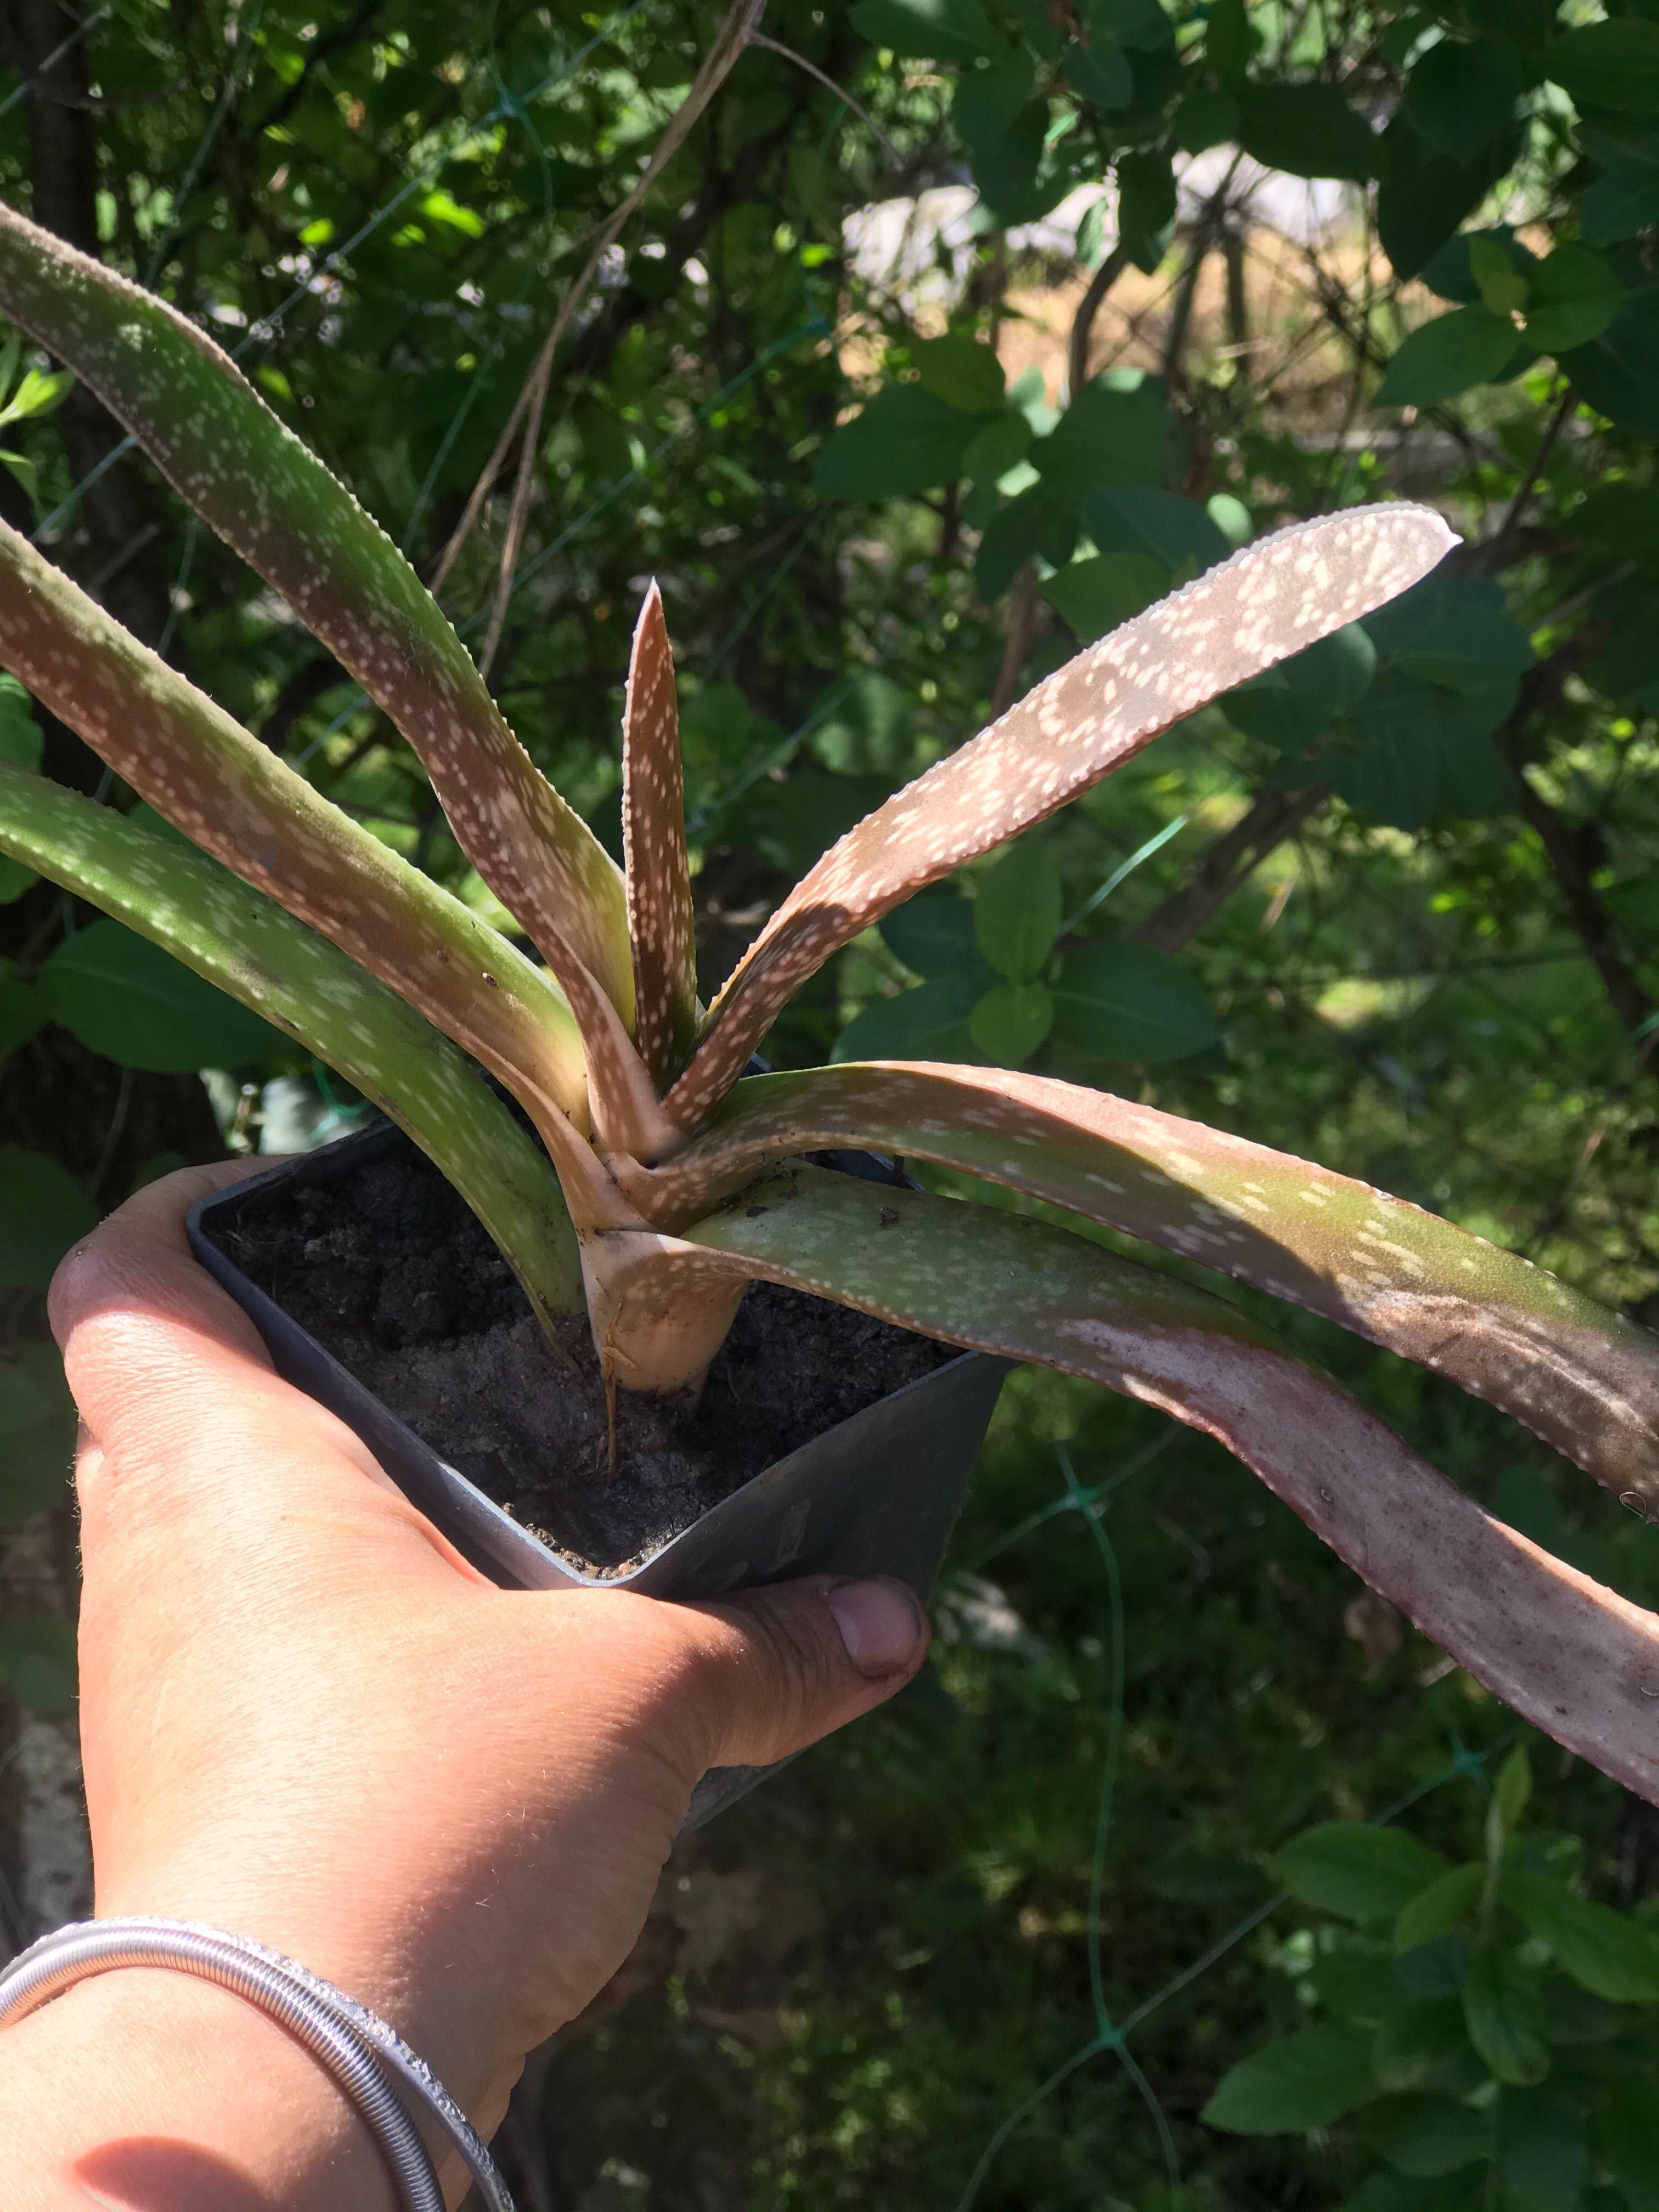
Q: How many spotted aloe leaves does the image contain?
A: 7